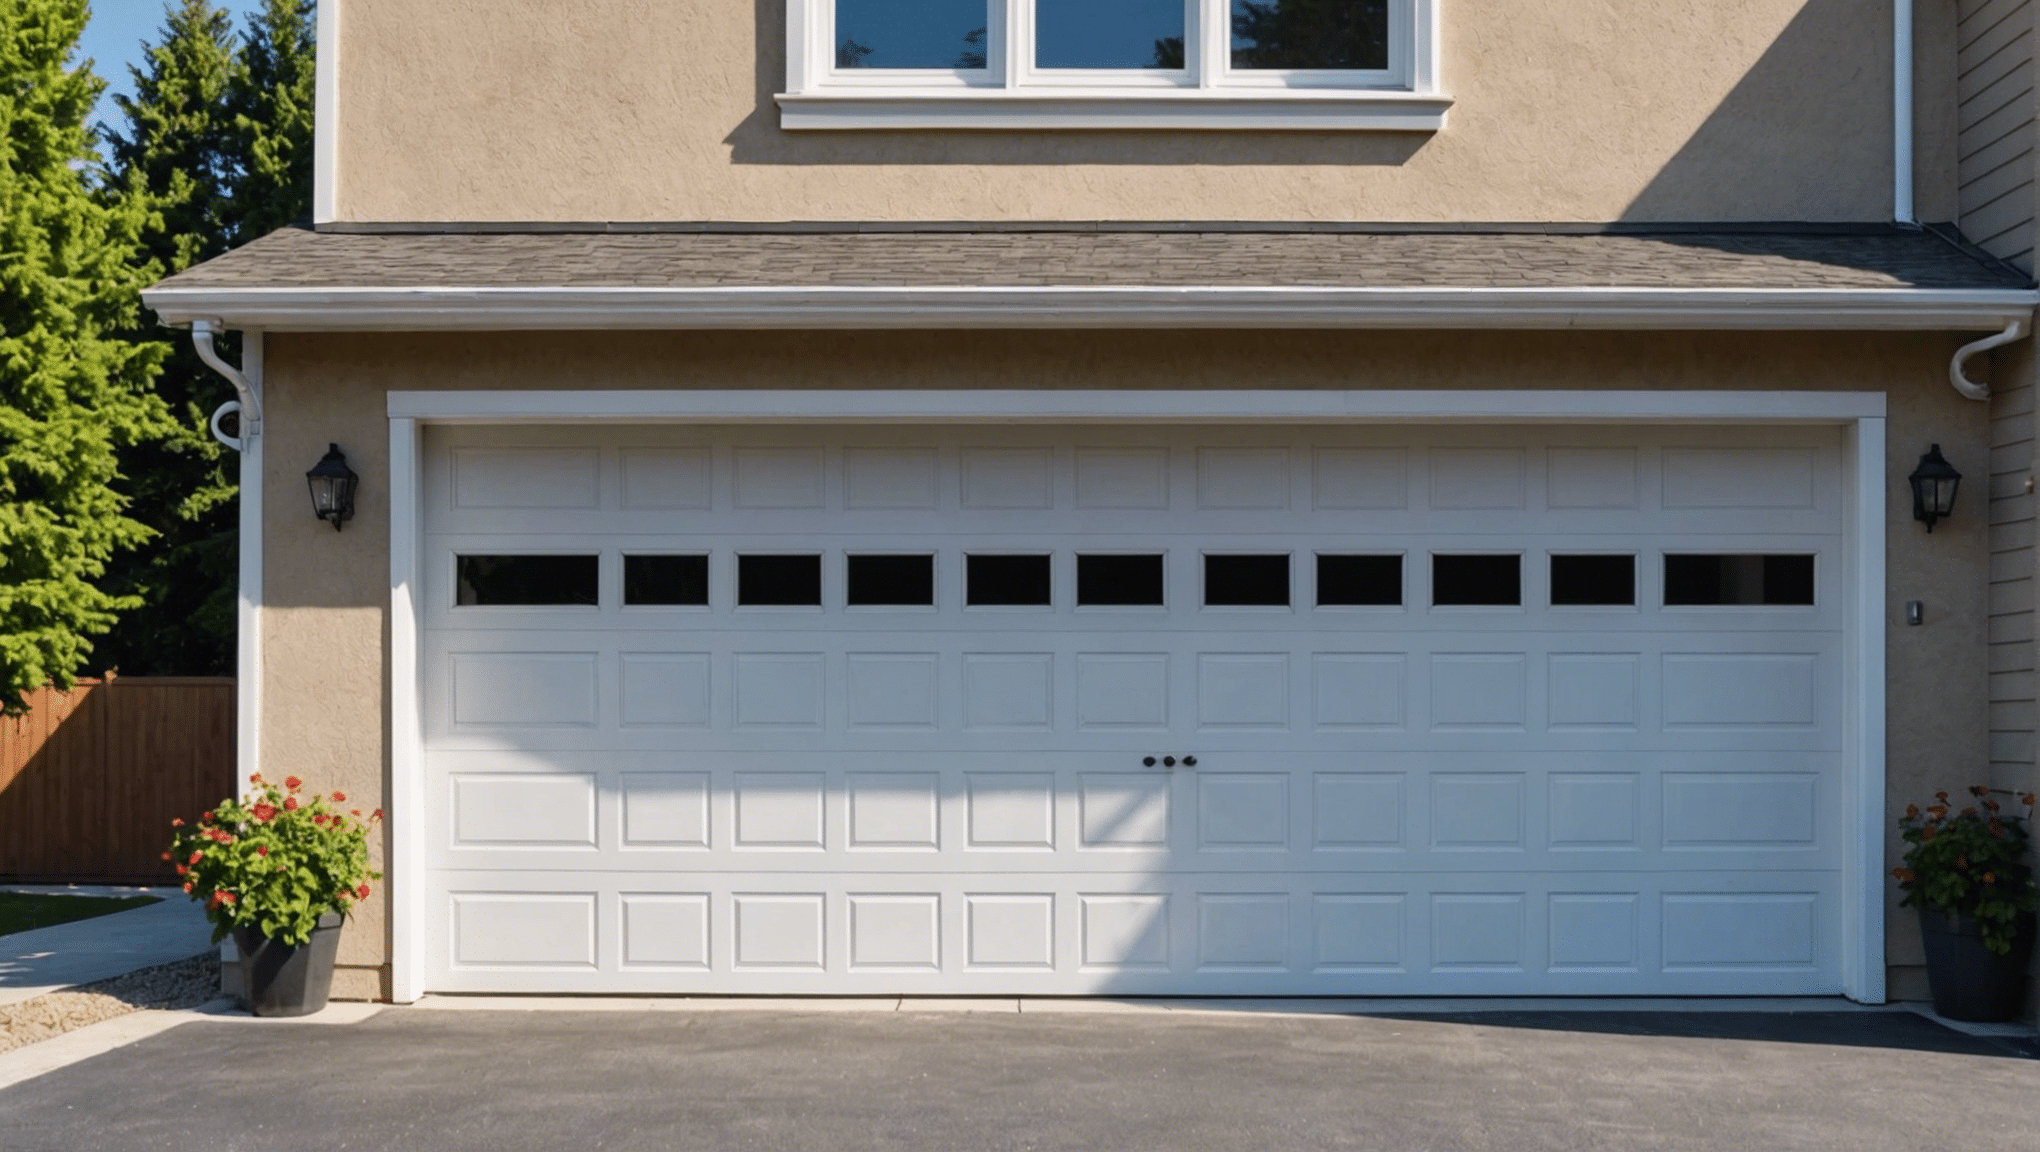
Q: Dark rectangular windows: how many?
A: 11